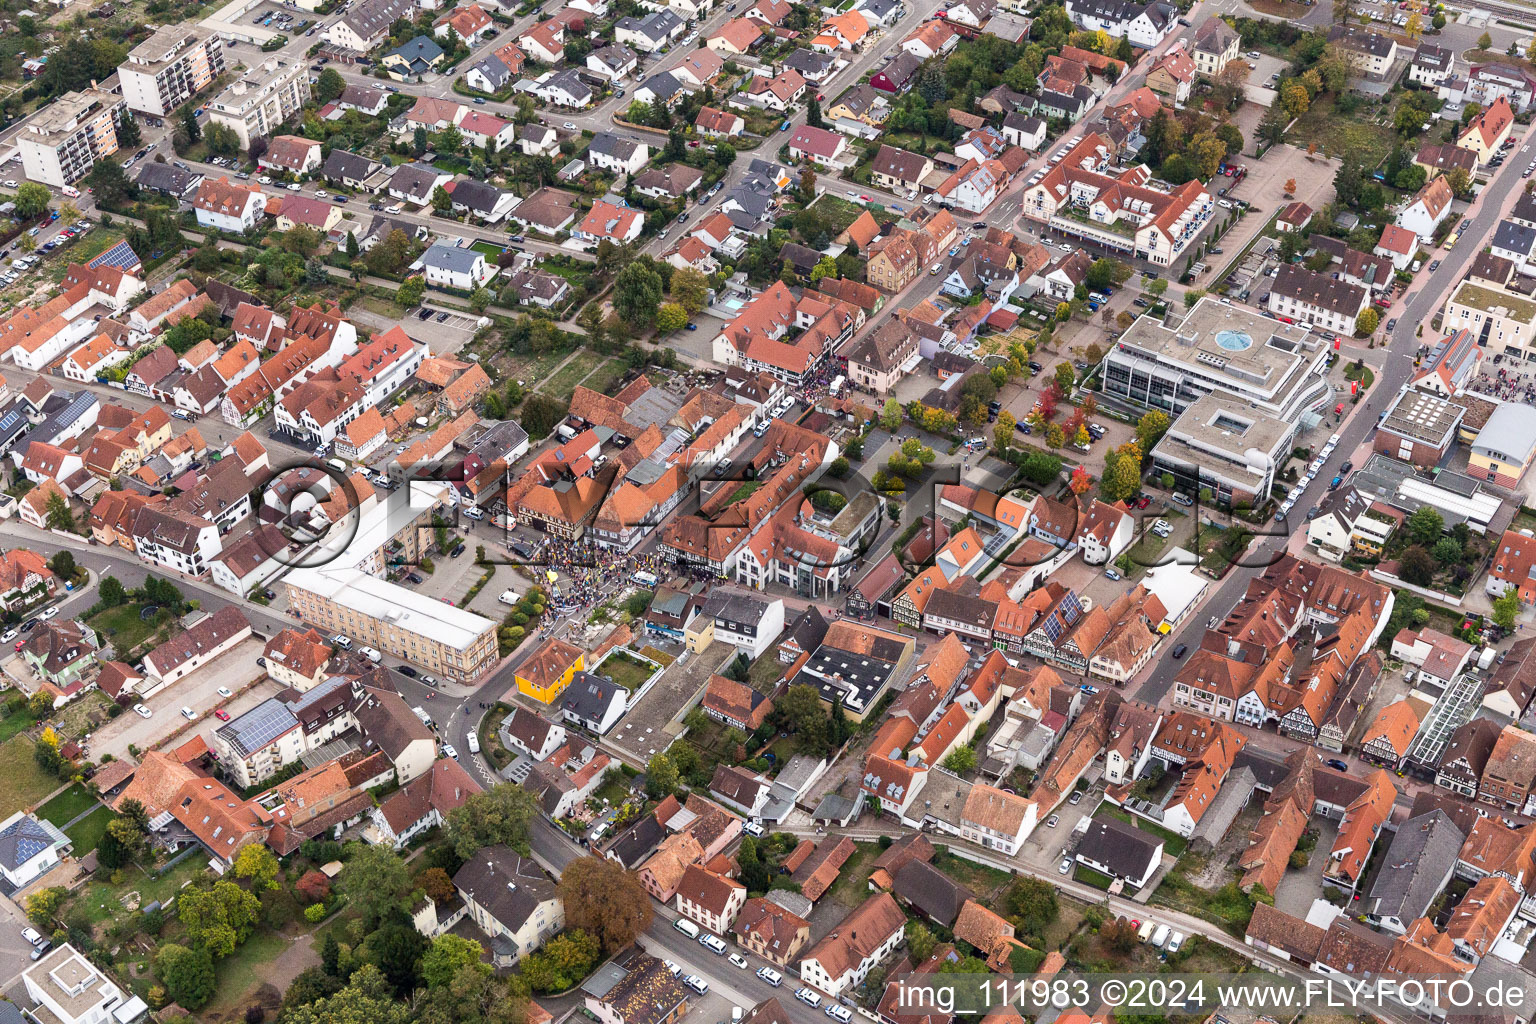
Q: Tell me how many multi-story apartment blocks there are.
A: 3